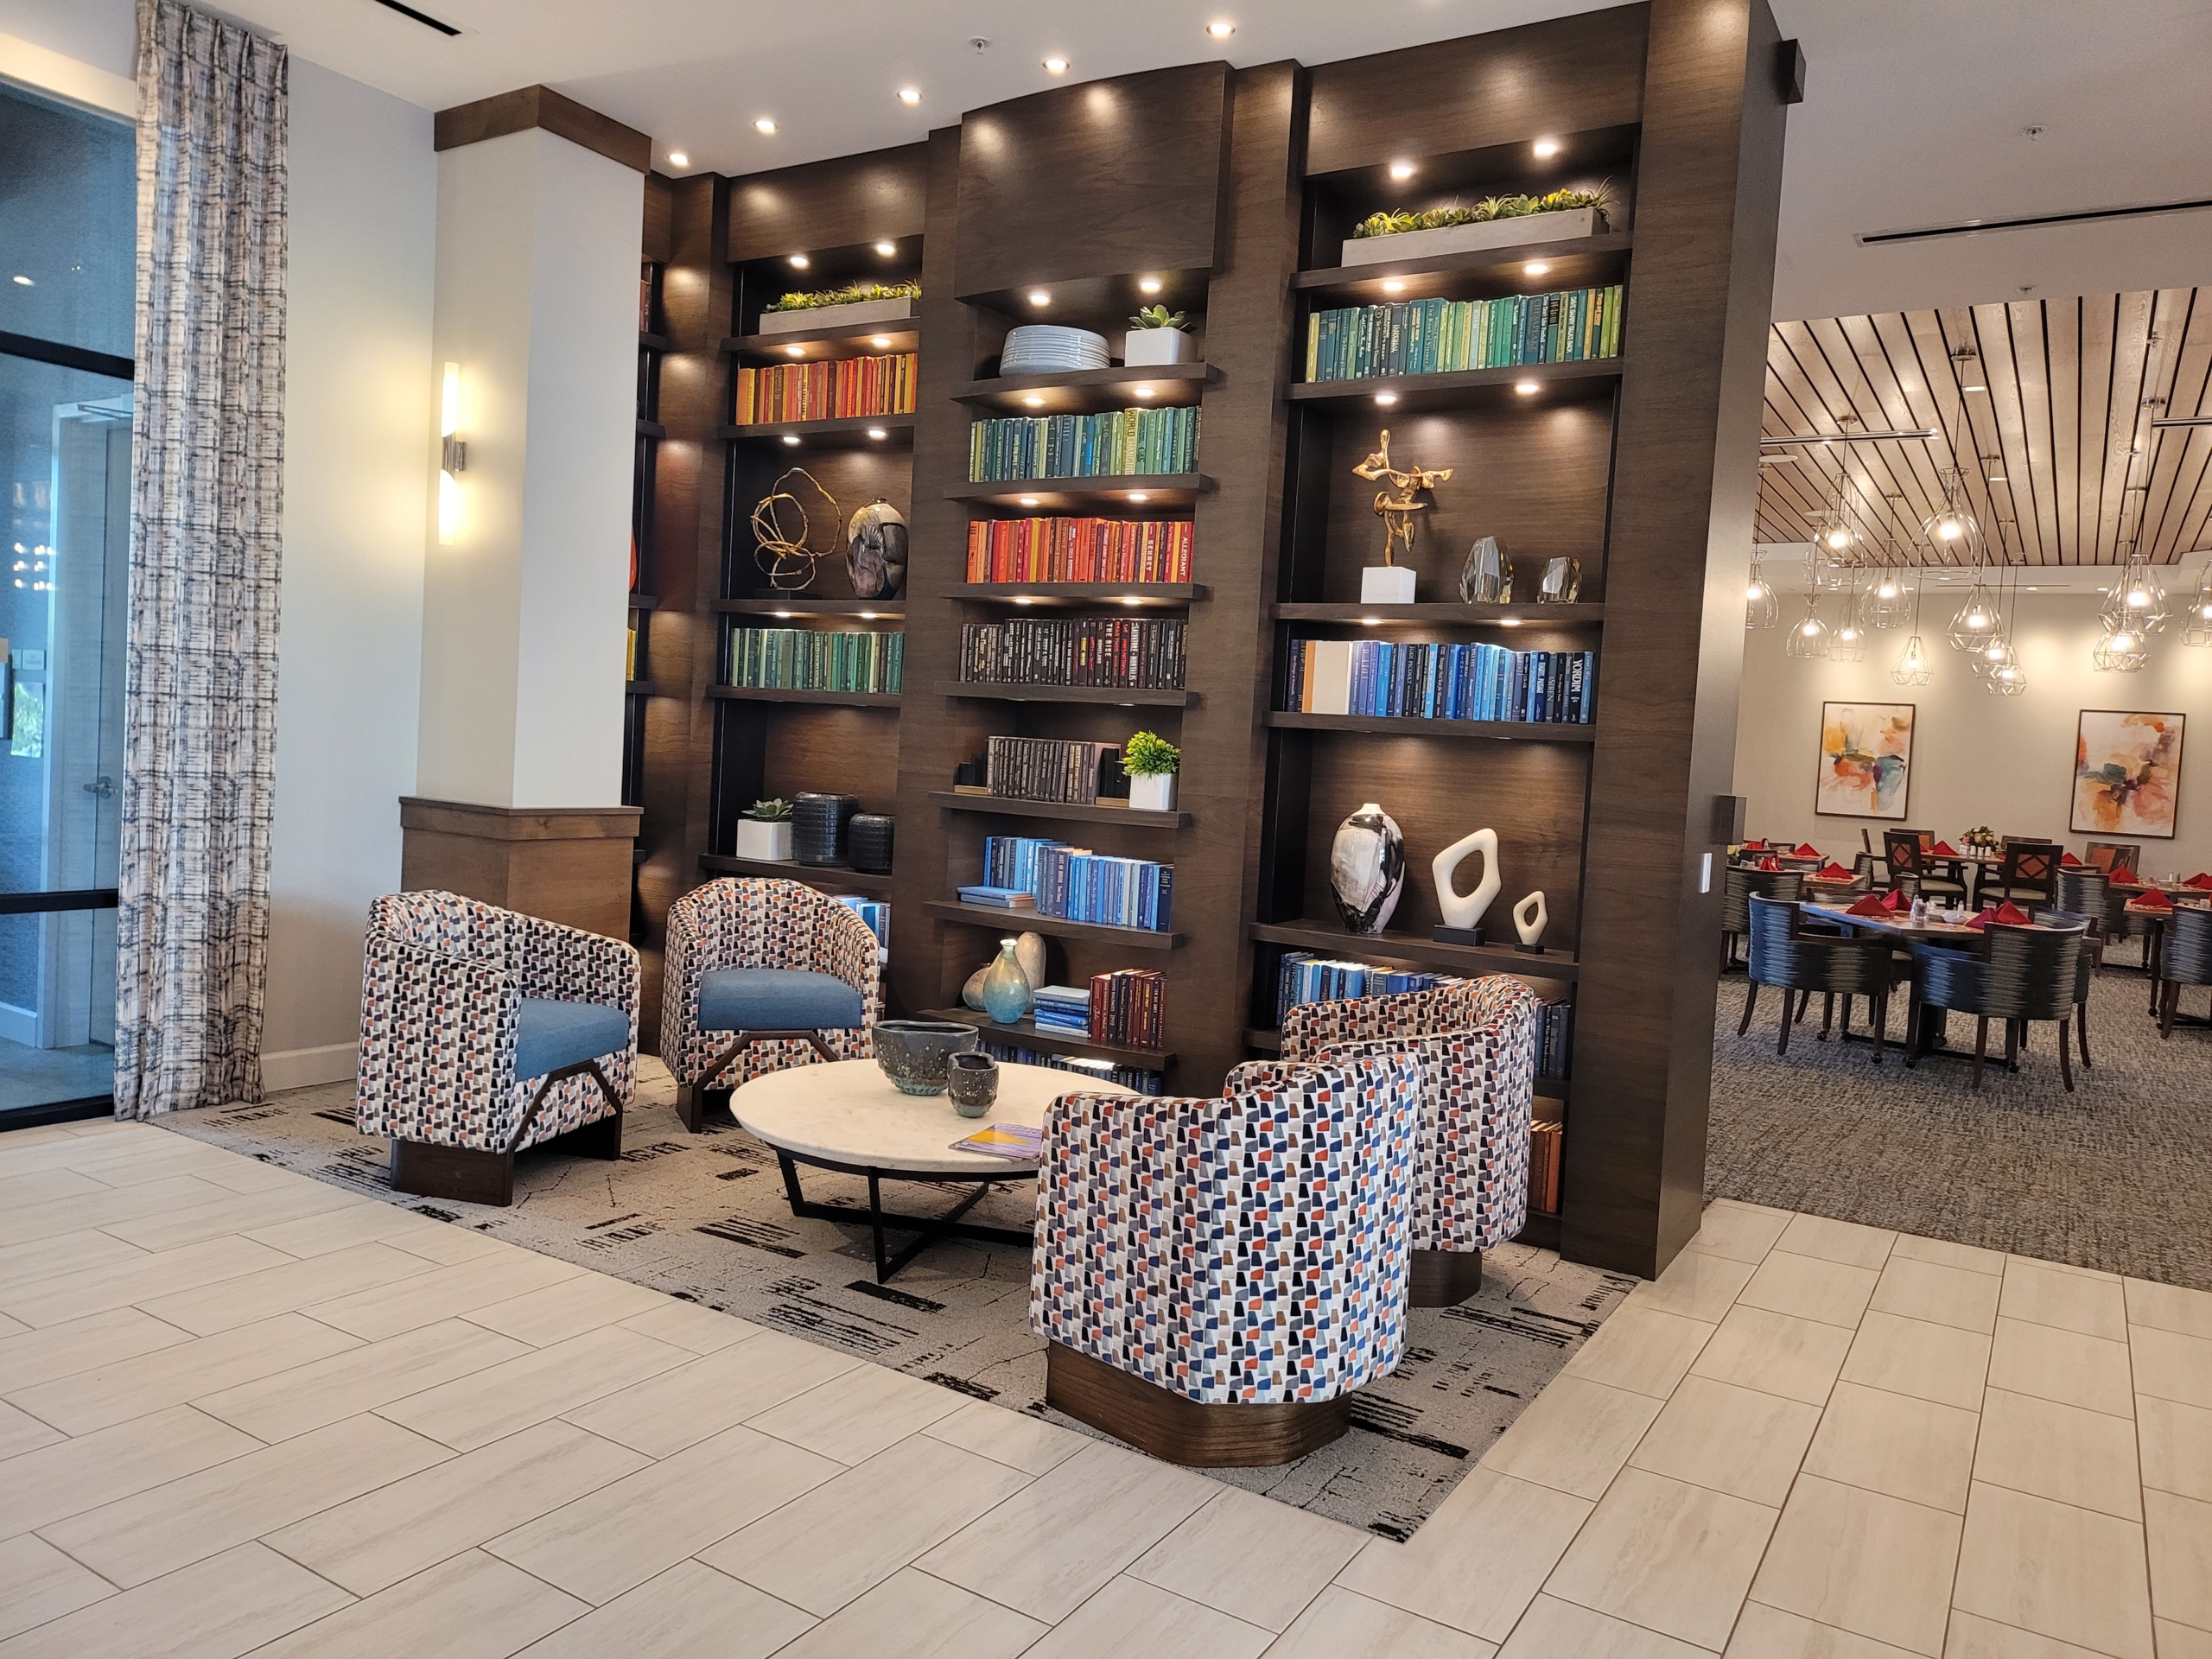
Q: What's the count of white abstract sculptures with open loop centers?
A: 2